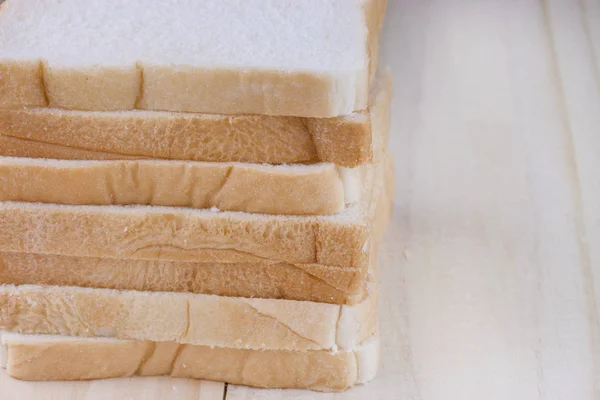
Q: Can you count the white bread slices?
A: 7